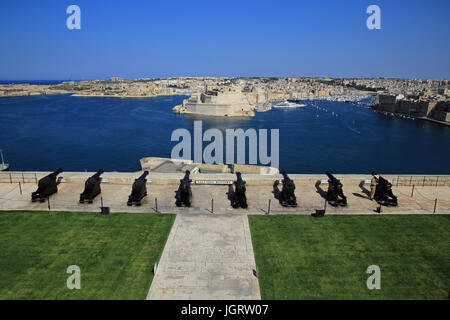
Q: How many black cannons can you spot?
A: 8